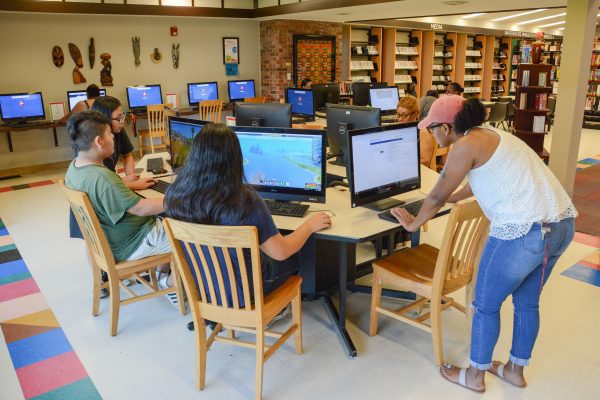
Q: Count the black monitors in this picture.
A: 14